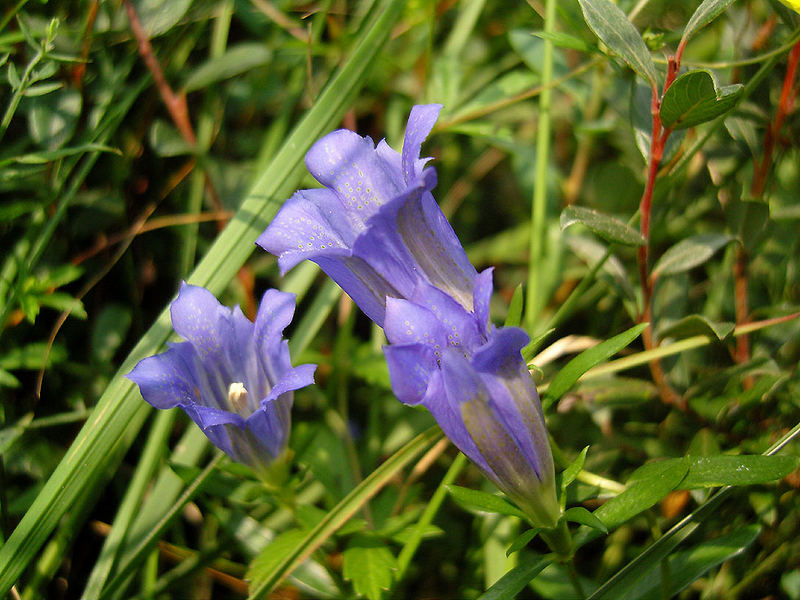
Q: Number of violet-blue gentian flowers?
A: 3